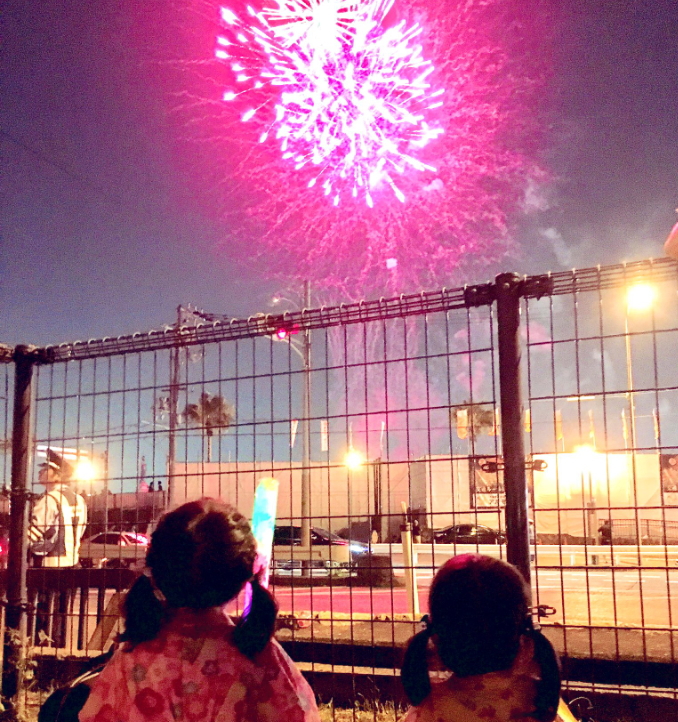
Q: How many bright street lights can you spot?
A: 4